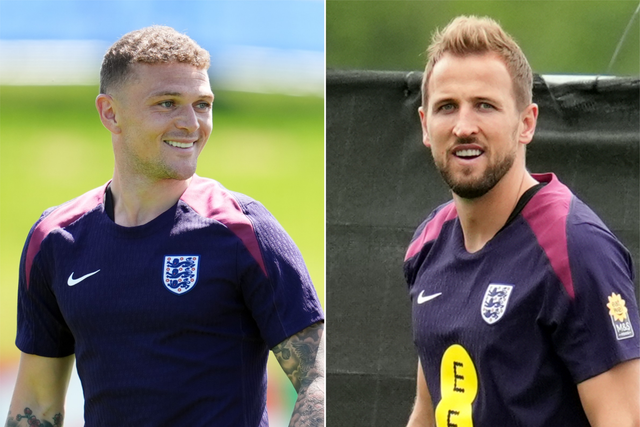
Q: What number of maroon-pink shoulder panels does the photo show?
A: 4